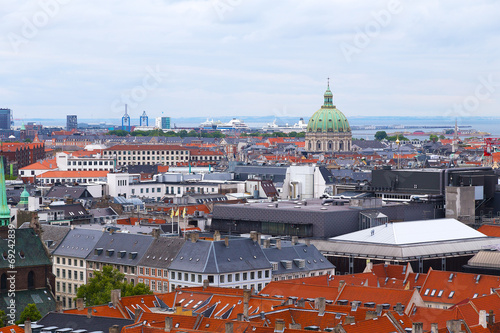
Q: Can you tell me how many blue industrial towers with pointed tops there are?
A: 2